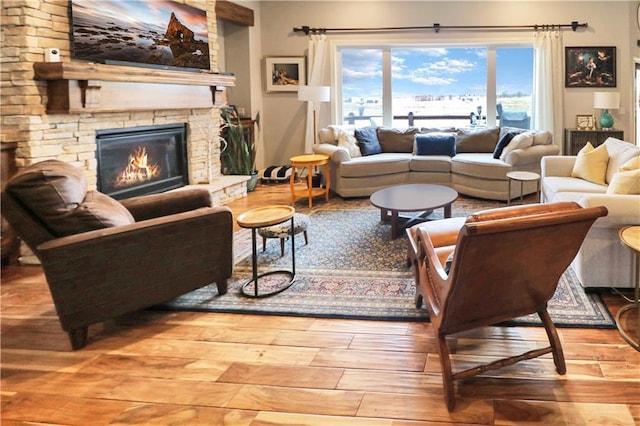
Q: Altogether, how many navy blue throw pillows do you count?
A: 3